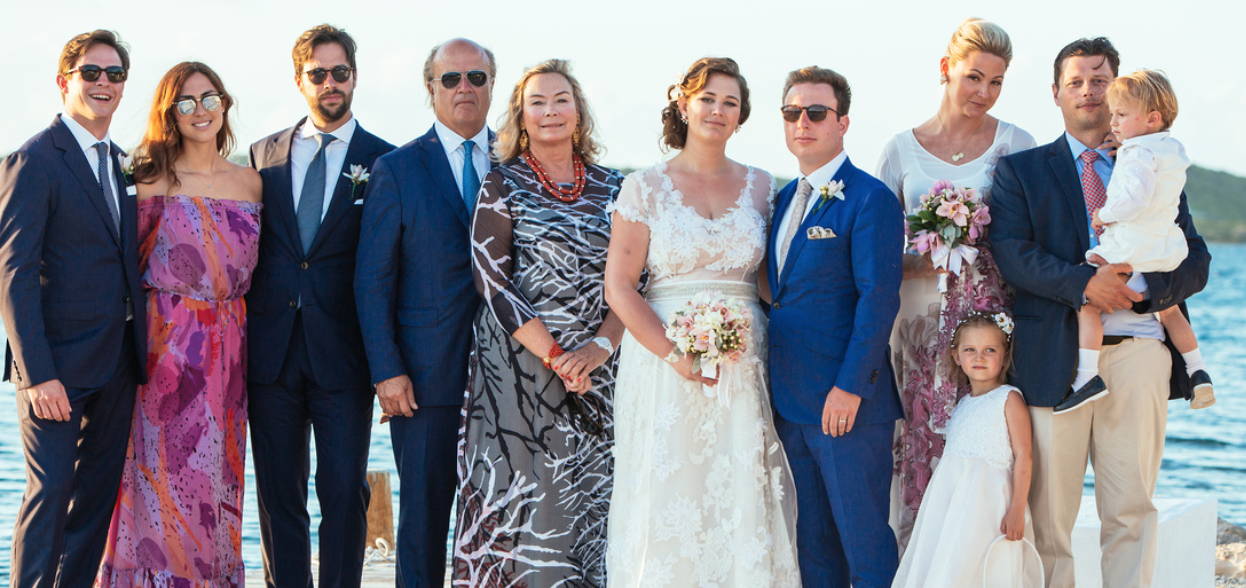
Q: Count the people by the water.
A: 11